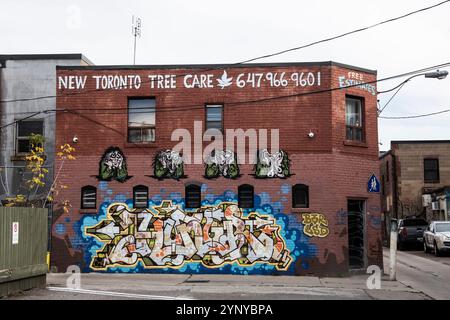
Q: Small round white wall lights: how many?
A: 2